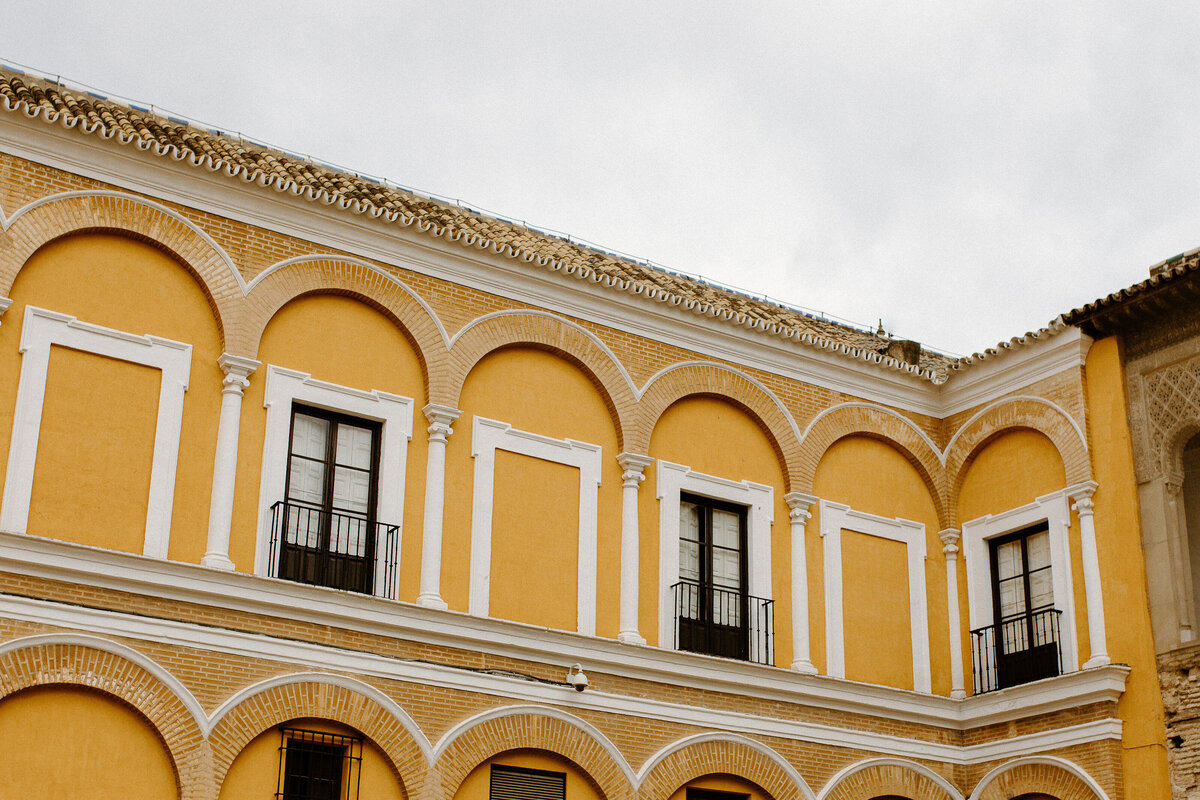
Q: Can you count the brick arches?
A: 12